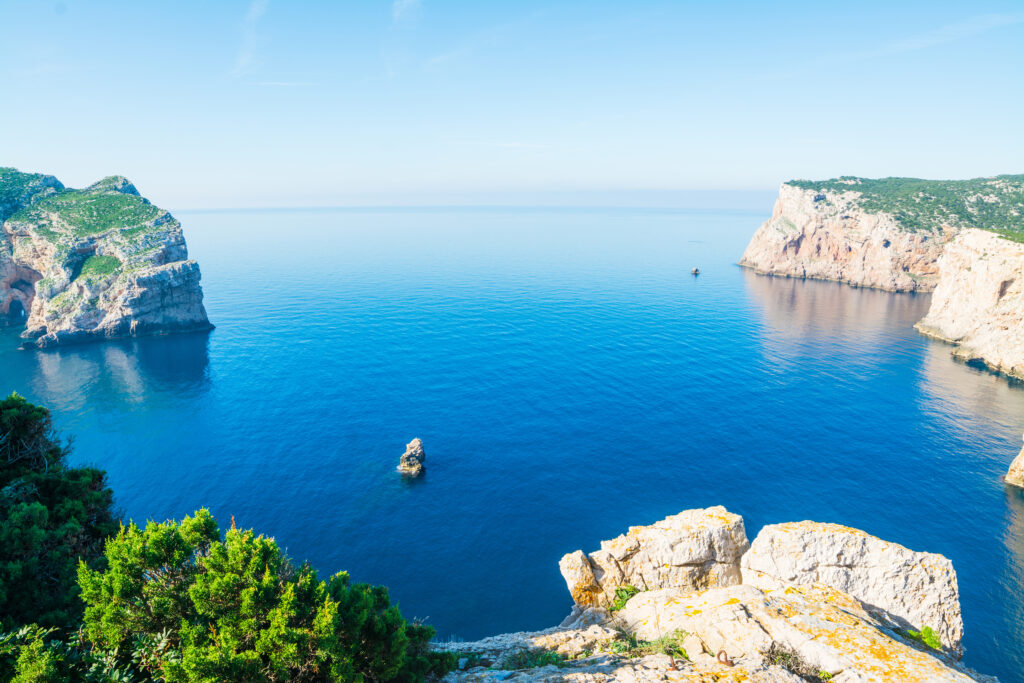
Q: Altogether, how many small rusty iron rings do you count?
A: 2